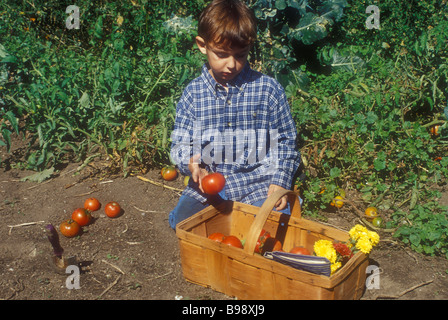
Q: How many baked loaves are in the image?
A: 0